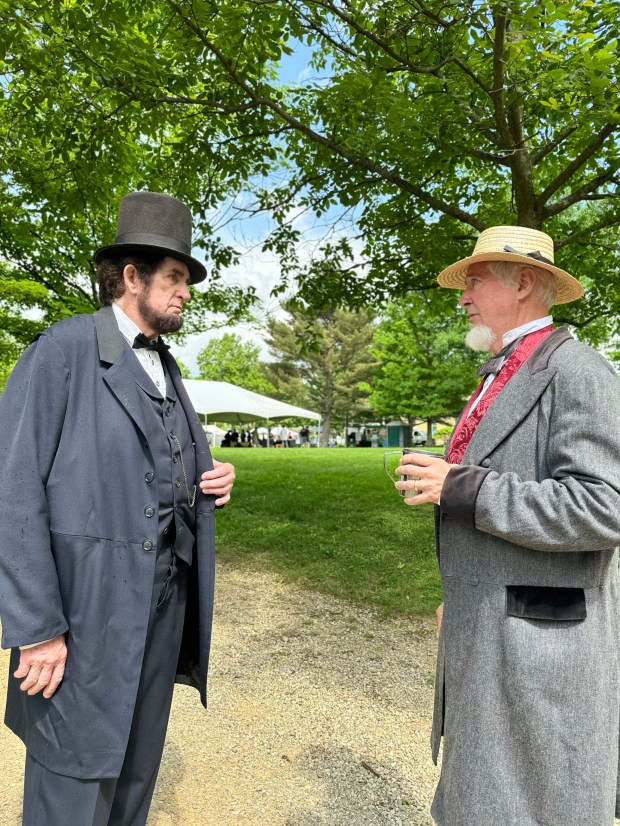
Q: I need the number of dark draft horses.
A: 0